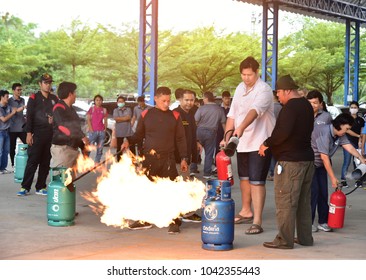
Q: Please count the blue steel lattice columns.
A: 3